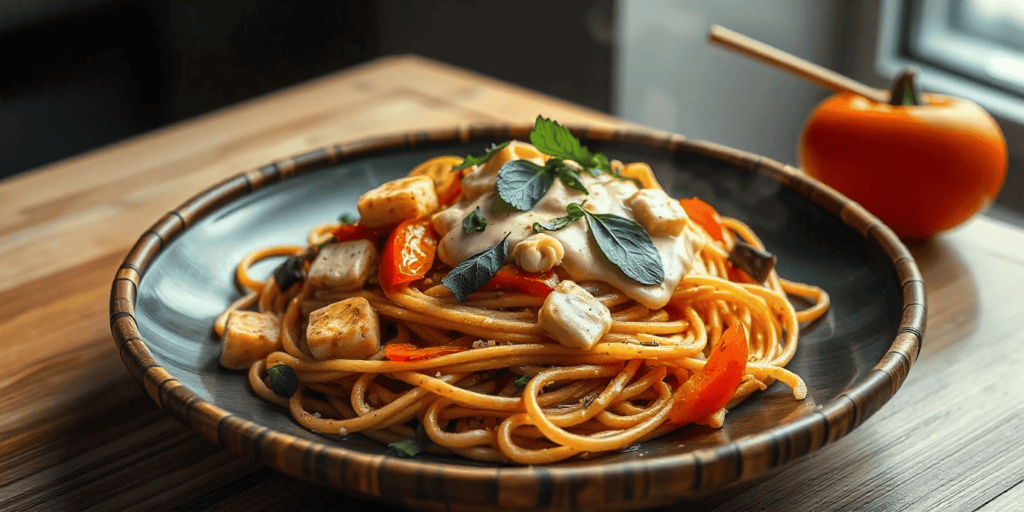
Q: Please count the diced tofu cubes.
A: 6